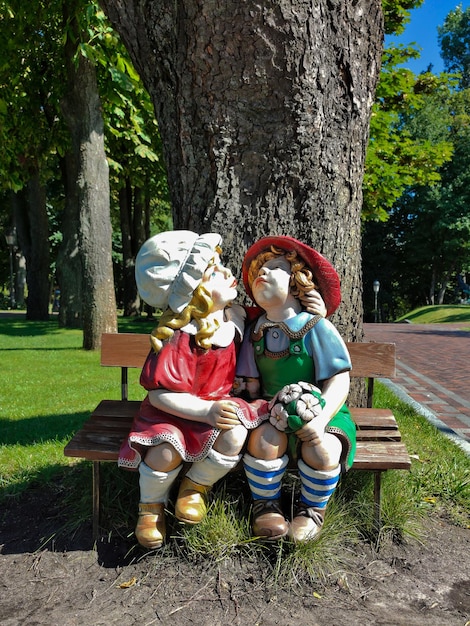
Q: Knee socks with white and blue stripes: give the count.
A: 2